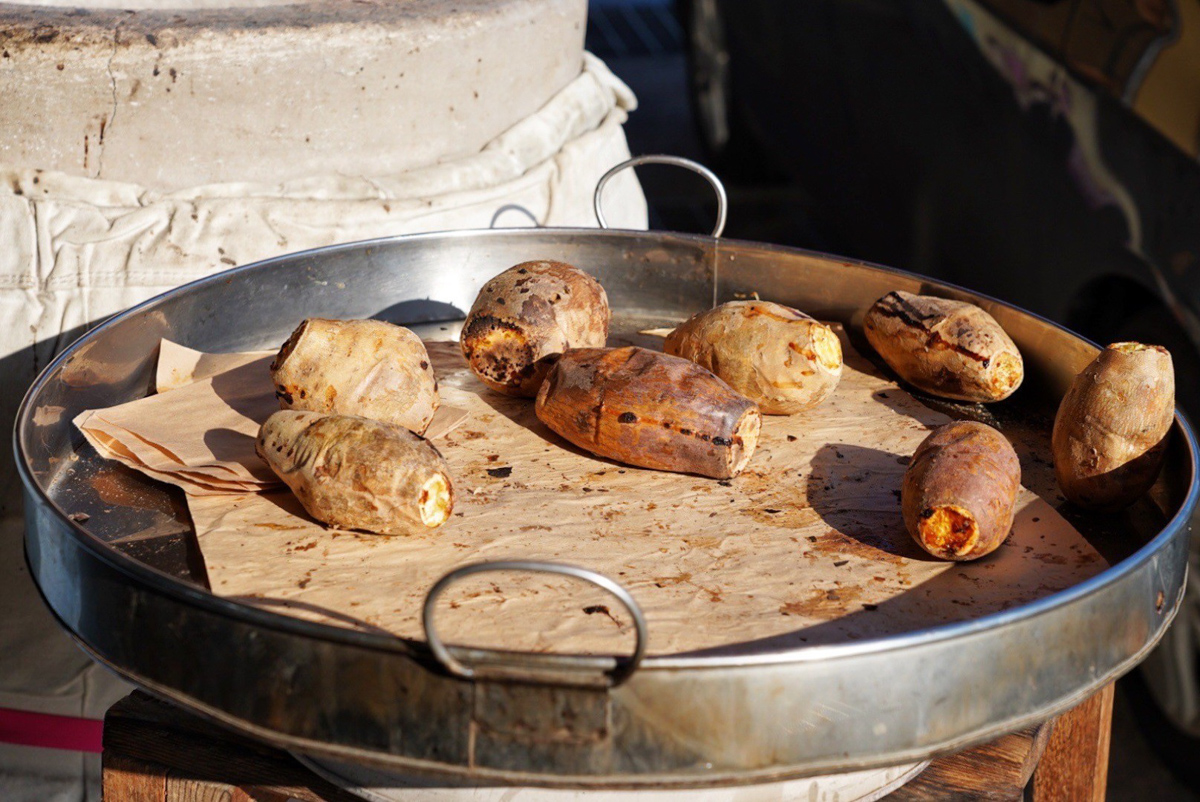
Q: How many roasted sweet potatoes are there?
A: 8